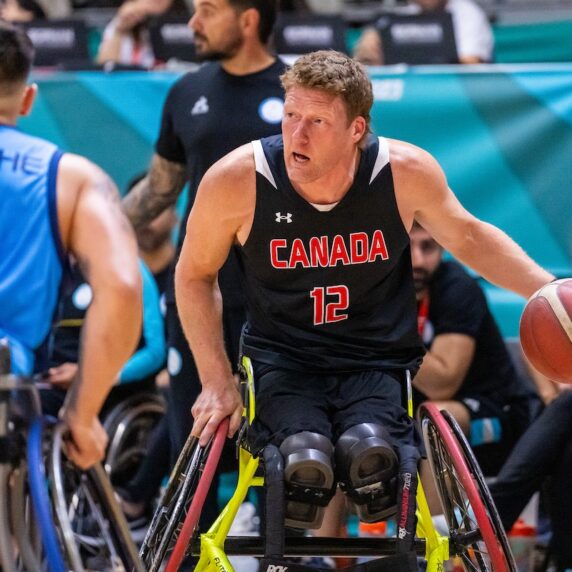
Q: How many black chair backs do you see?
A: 4